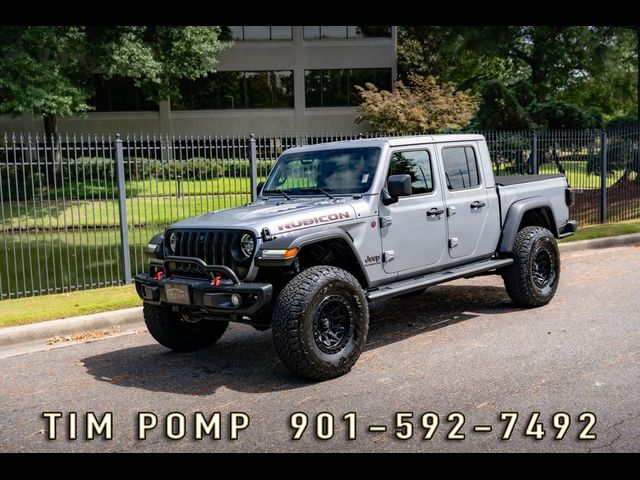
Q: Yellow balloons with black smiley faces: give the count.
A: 0